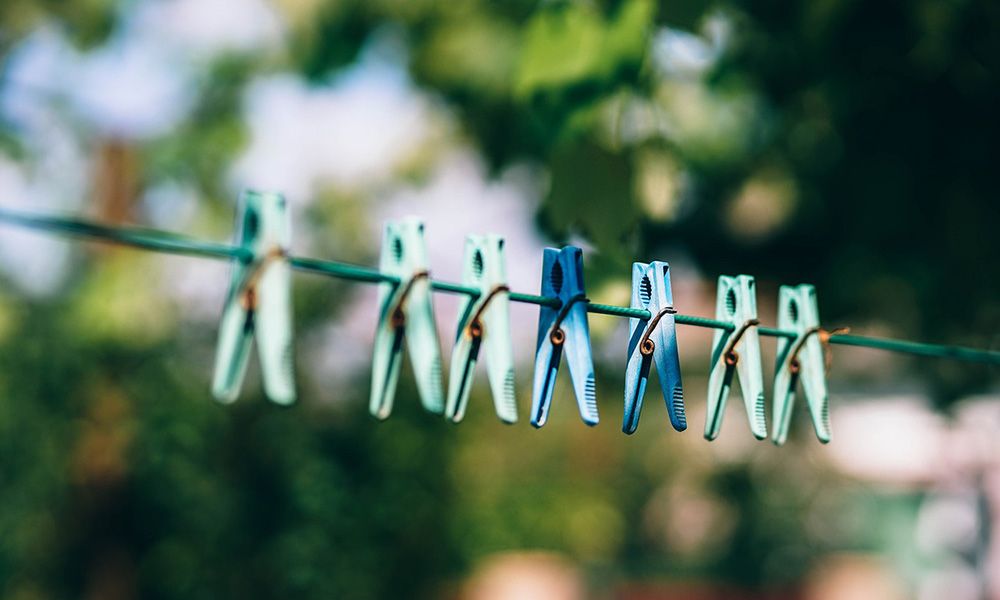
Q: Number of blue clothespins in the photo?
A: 2